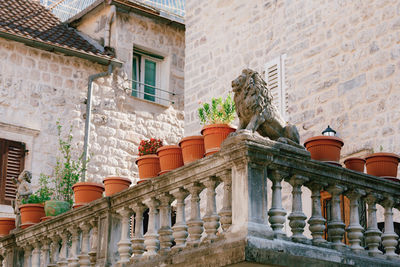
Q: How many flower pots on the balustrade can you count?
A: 12